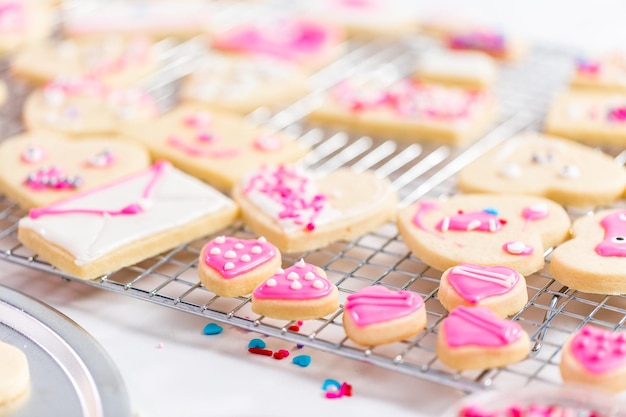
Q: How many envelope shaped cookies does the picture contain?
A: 1